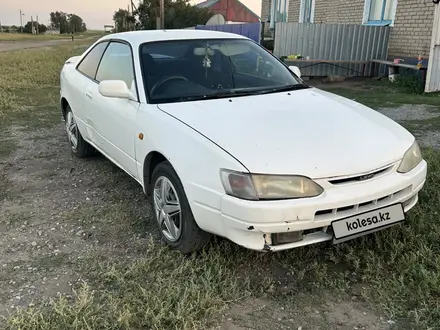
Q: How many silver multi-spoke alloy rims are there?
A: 2